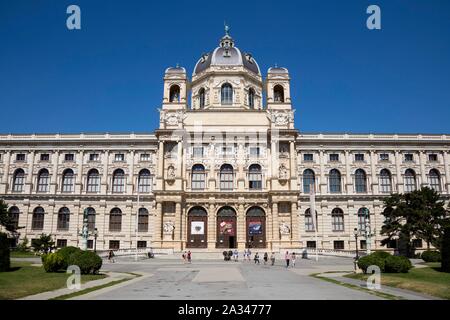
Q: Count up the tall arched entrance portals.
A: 3